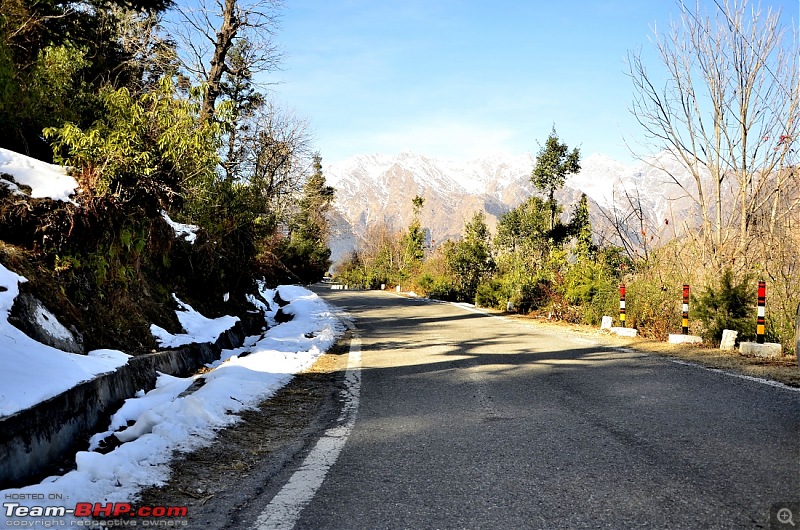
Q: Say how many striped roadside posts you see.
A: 3